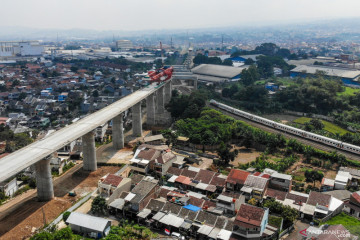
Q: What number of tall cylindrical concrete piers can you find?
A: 7